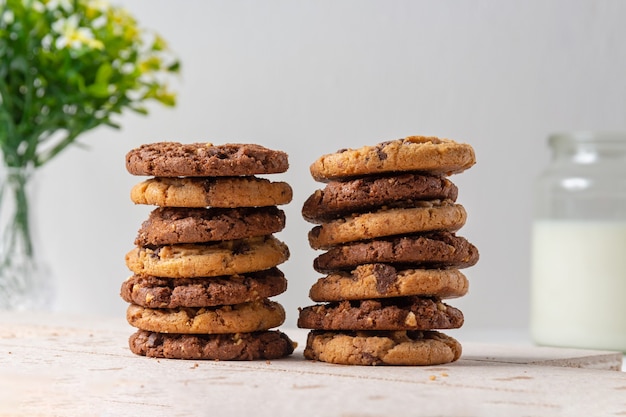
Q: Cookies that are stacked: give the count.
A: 14